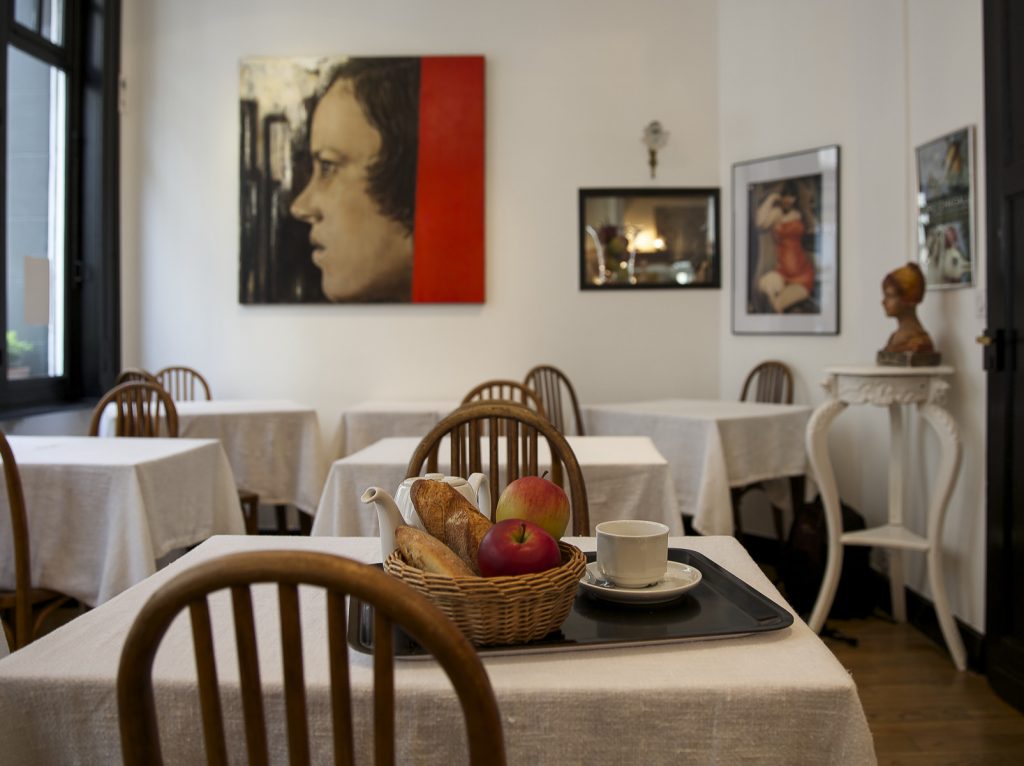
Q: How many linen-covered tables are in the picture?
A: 6